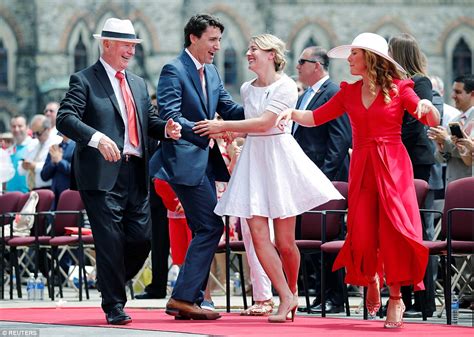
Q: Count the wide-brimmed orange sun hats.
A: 0